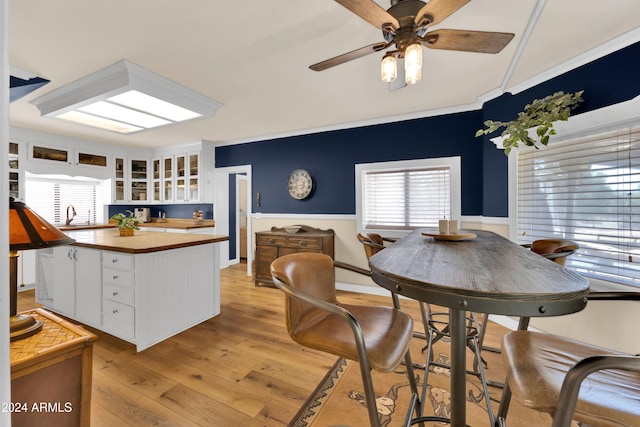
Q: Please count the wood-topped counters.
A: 2